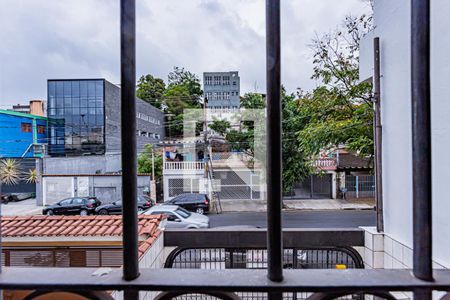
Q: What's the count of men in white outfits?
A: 0